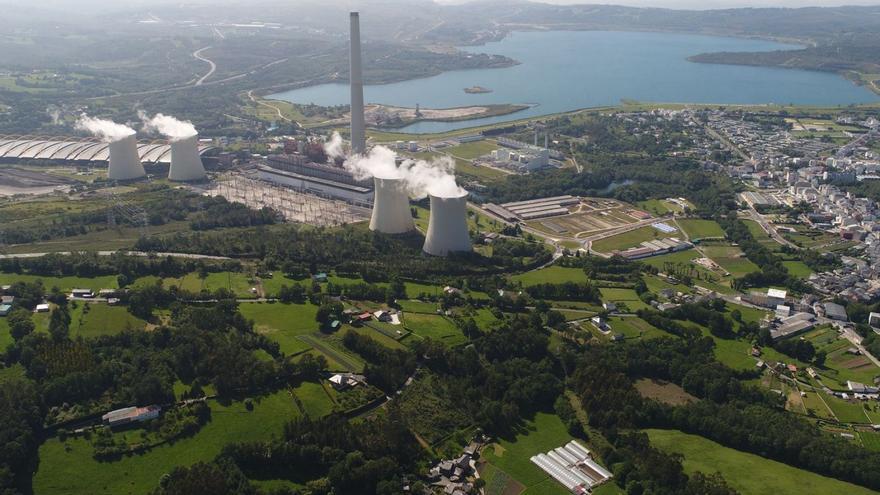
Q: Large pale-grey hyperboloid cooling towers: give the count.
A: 4